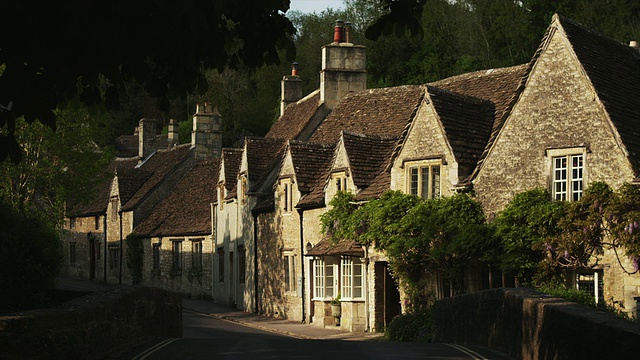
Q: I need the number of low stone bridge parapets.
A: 2